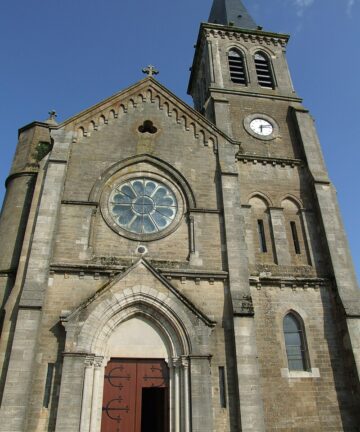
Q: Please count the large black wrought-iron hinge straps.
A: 3